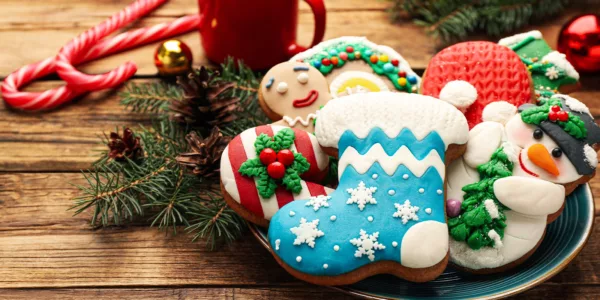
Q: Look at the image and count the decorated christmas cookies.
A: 7